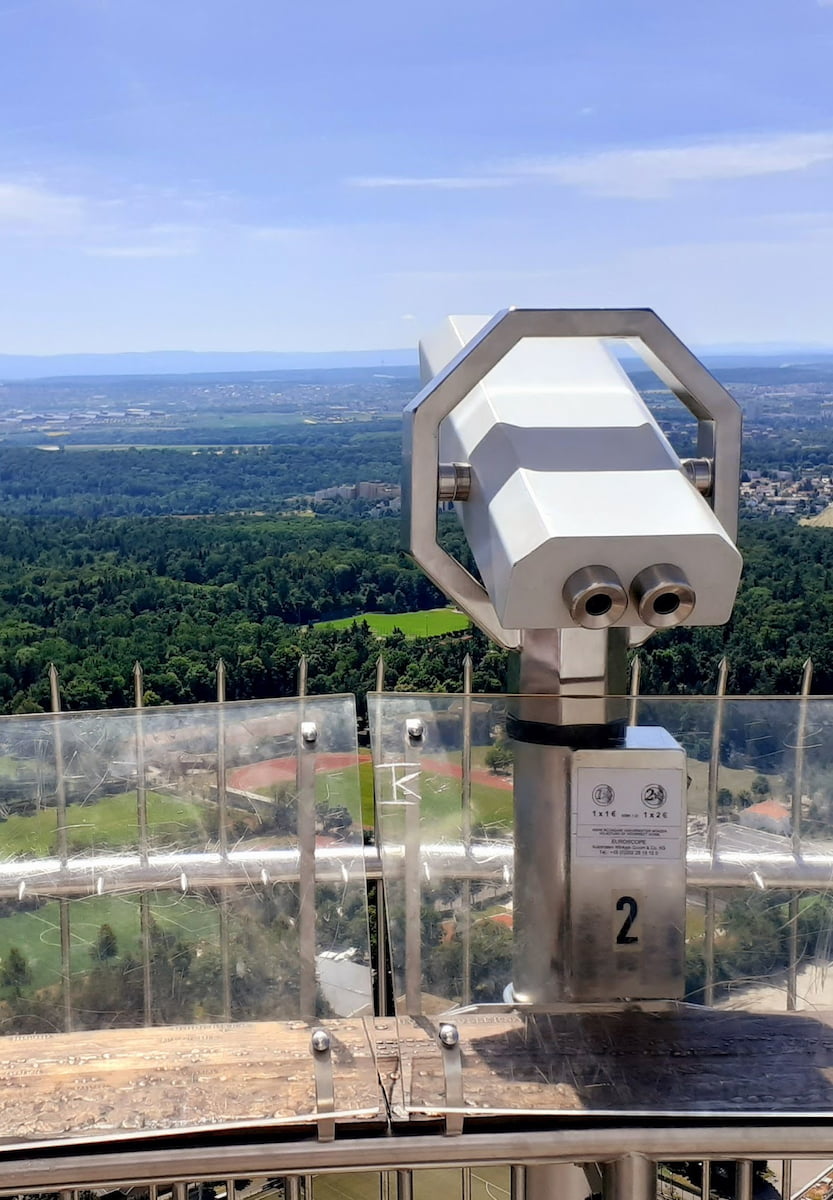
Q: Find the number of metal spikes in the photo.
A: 9